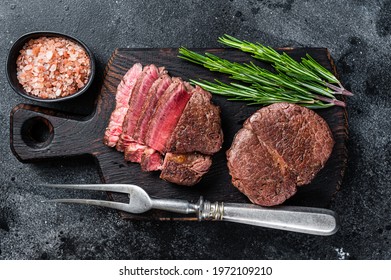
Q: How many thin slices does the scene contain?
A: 4